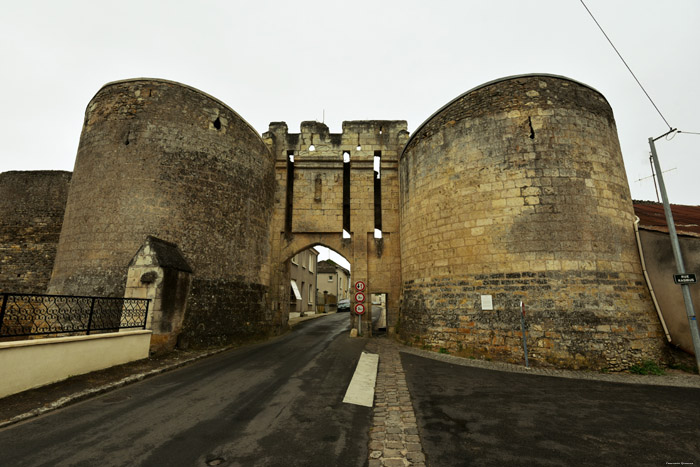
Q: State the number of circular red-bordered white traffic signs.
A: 3